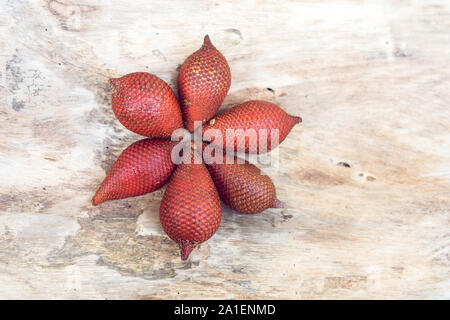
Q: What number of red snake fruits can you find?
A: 6